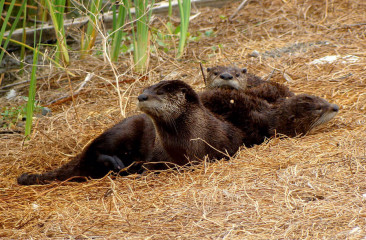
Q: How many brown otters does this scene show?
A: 3